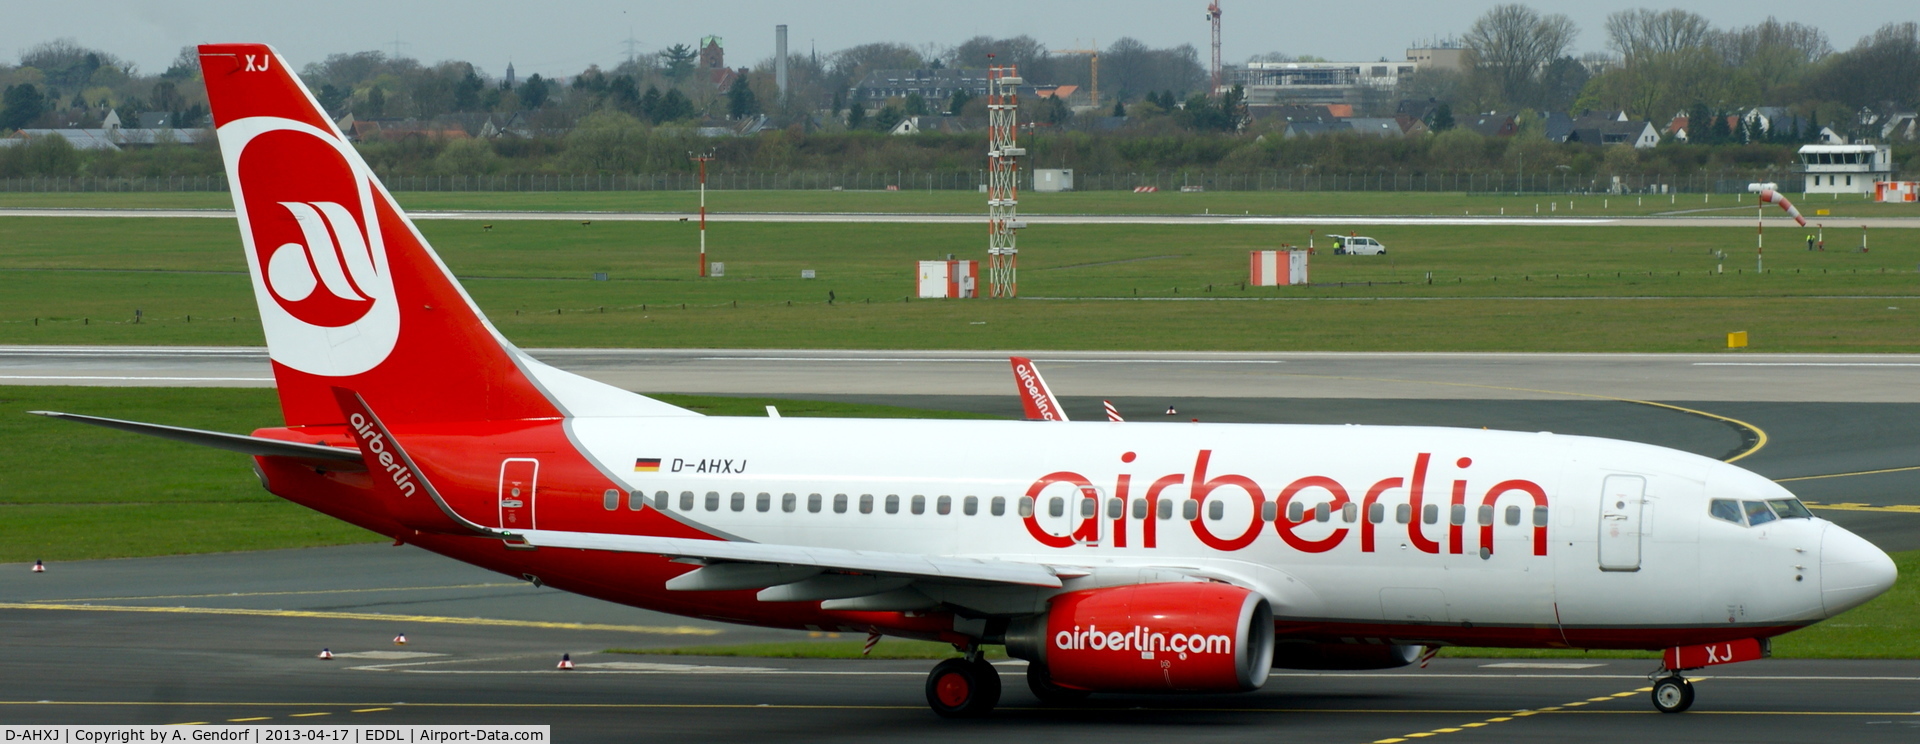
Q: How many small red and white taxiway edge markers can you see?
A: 5